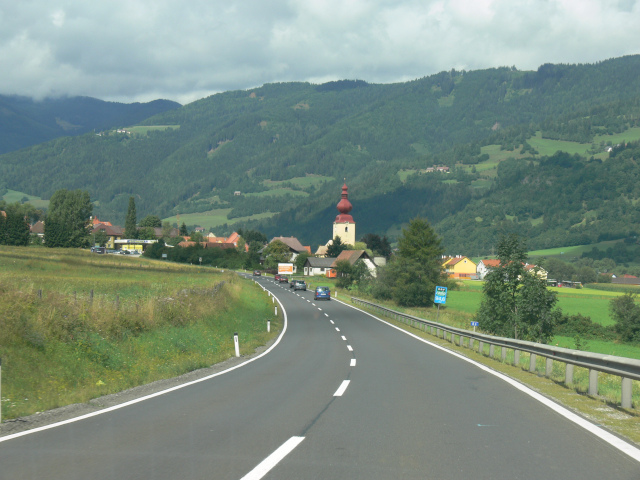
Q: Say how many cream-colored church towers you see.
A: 1